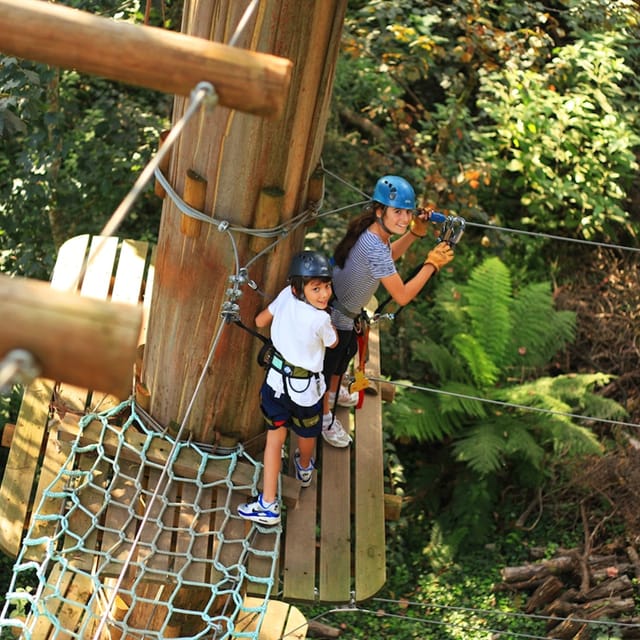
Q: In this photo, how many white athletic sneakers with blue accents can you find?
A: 2